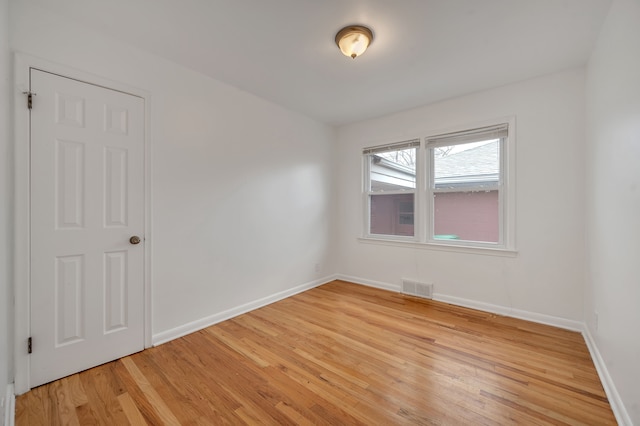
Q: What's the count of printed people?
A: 0